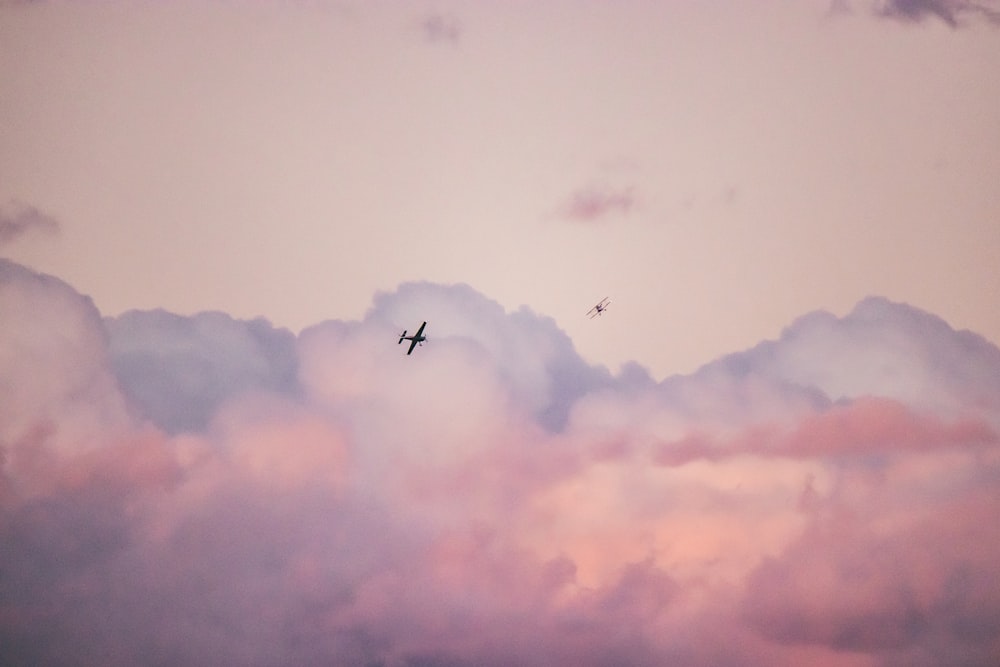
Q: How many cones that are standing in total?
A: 0